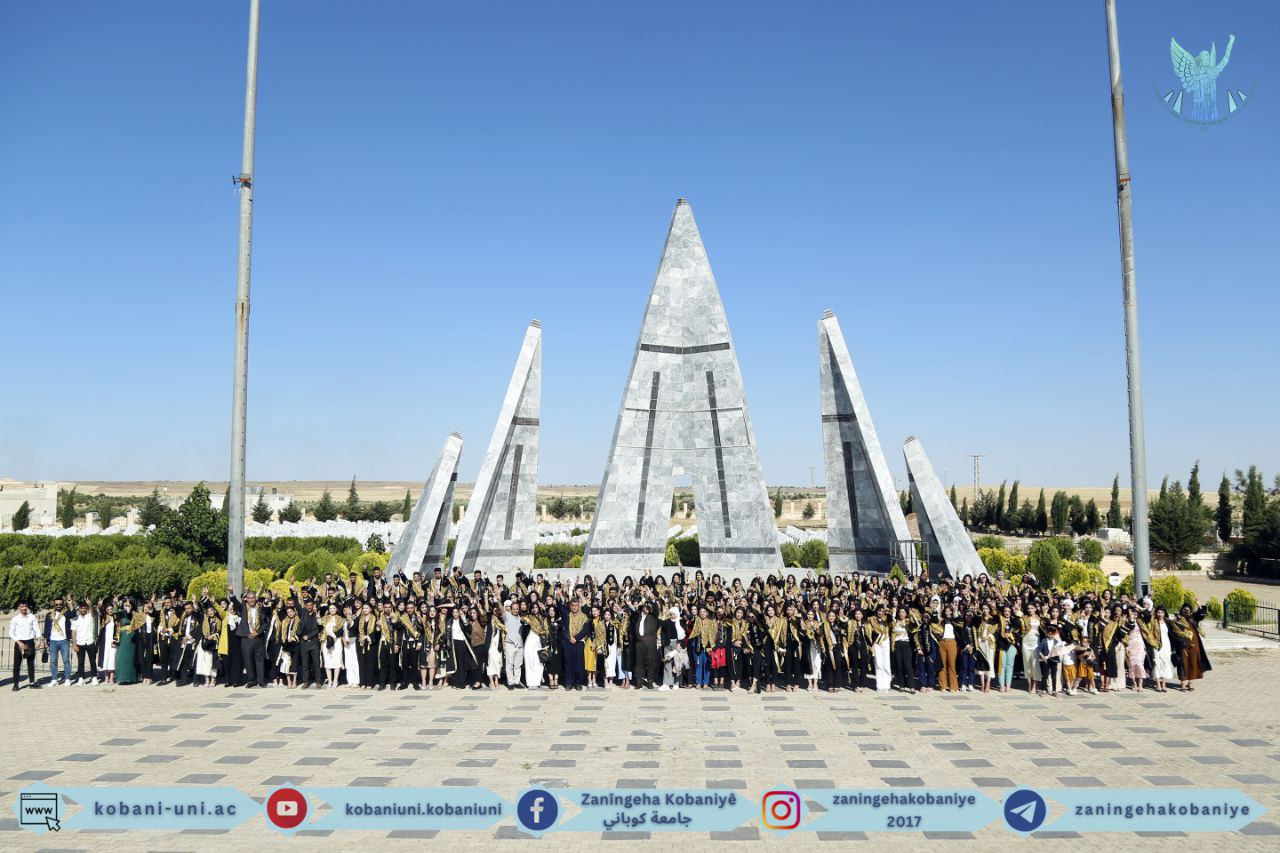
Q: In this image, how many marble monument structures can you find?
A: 5